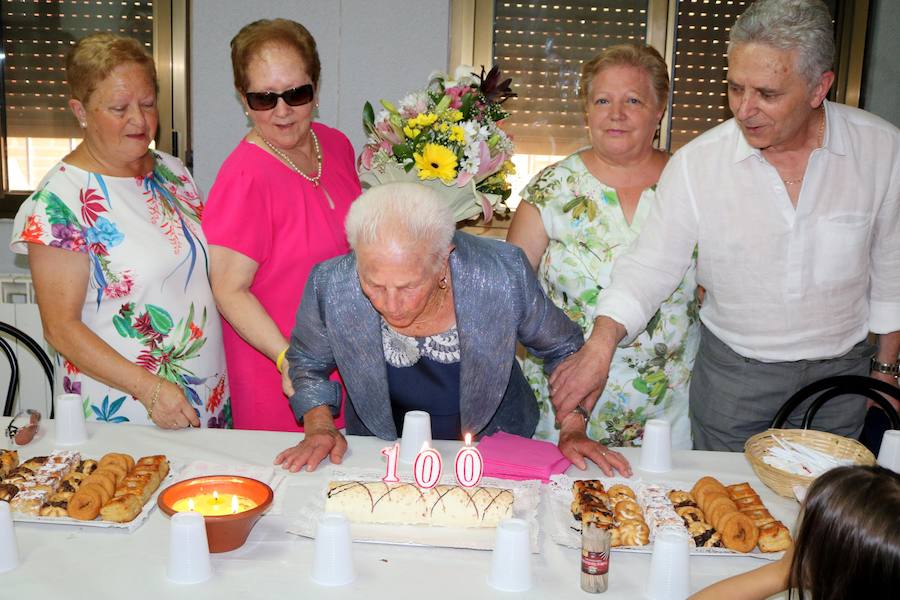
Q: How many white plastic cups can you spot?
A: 9